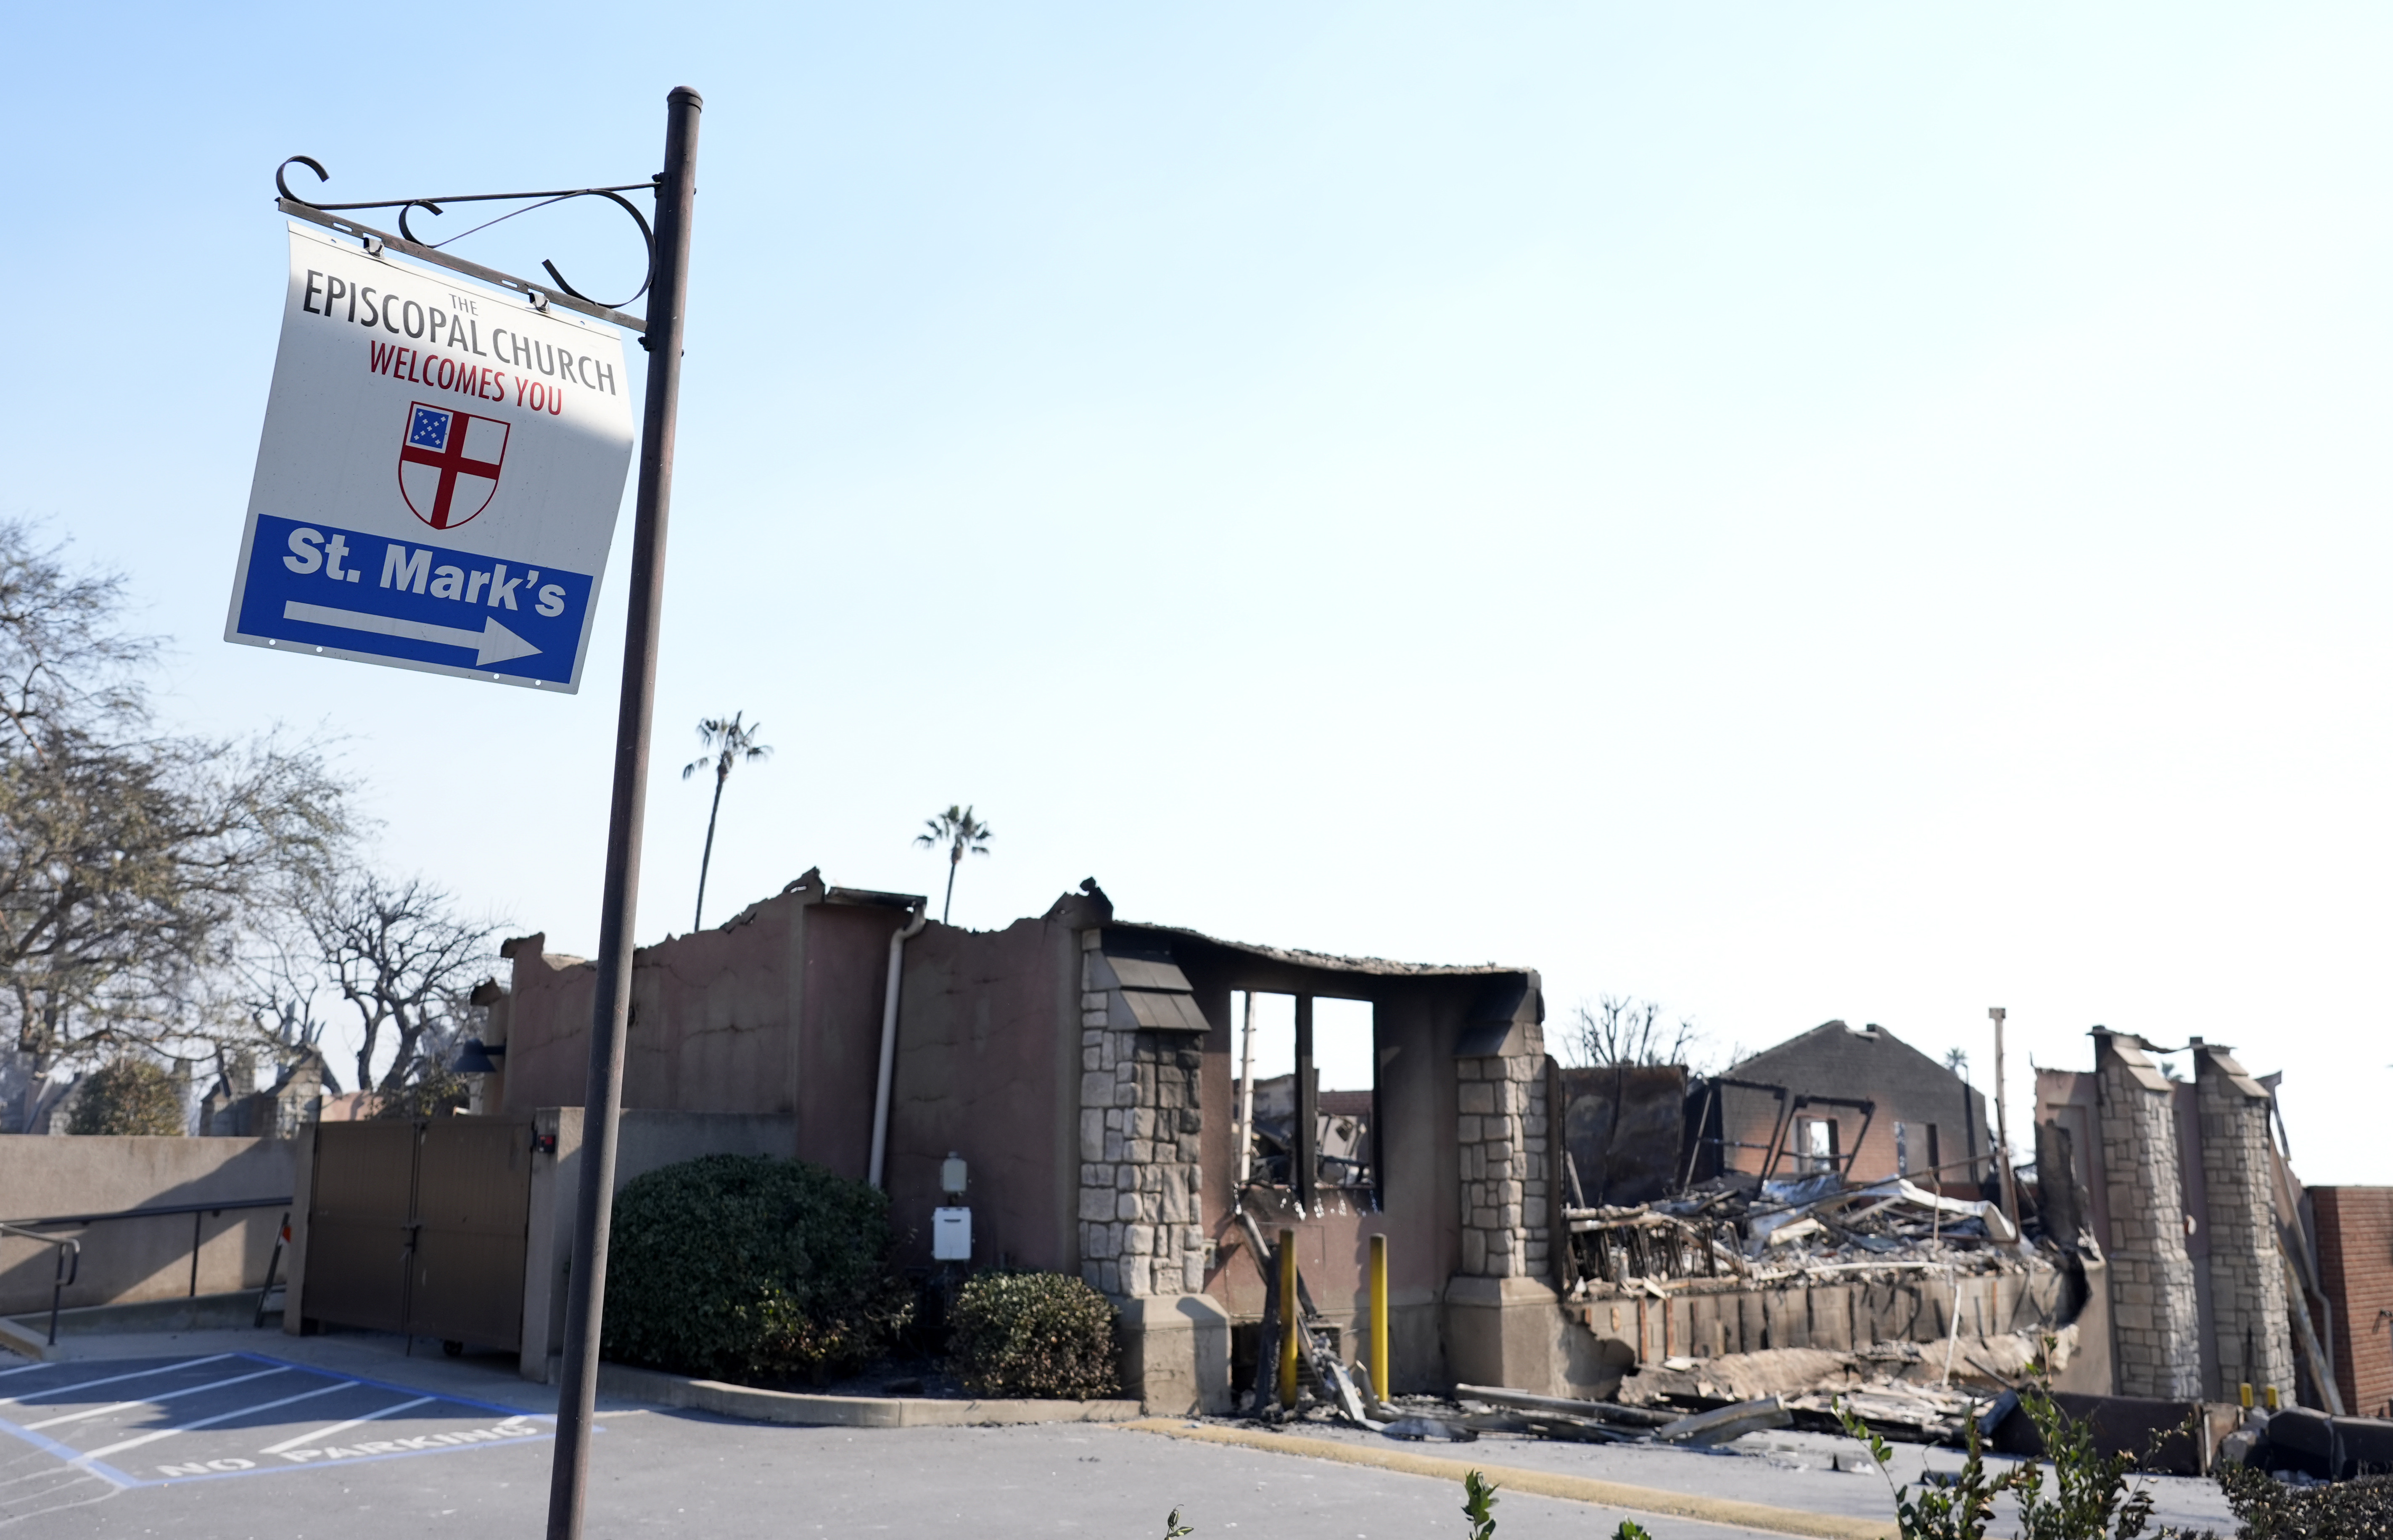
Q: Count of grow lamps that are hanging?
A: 0